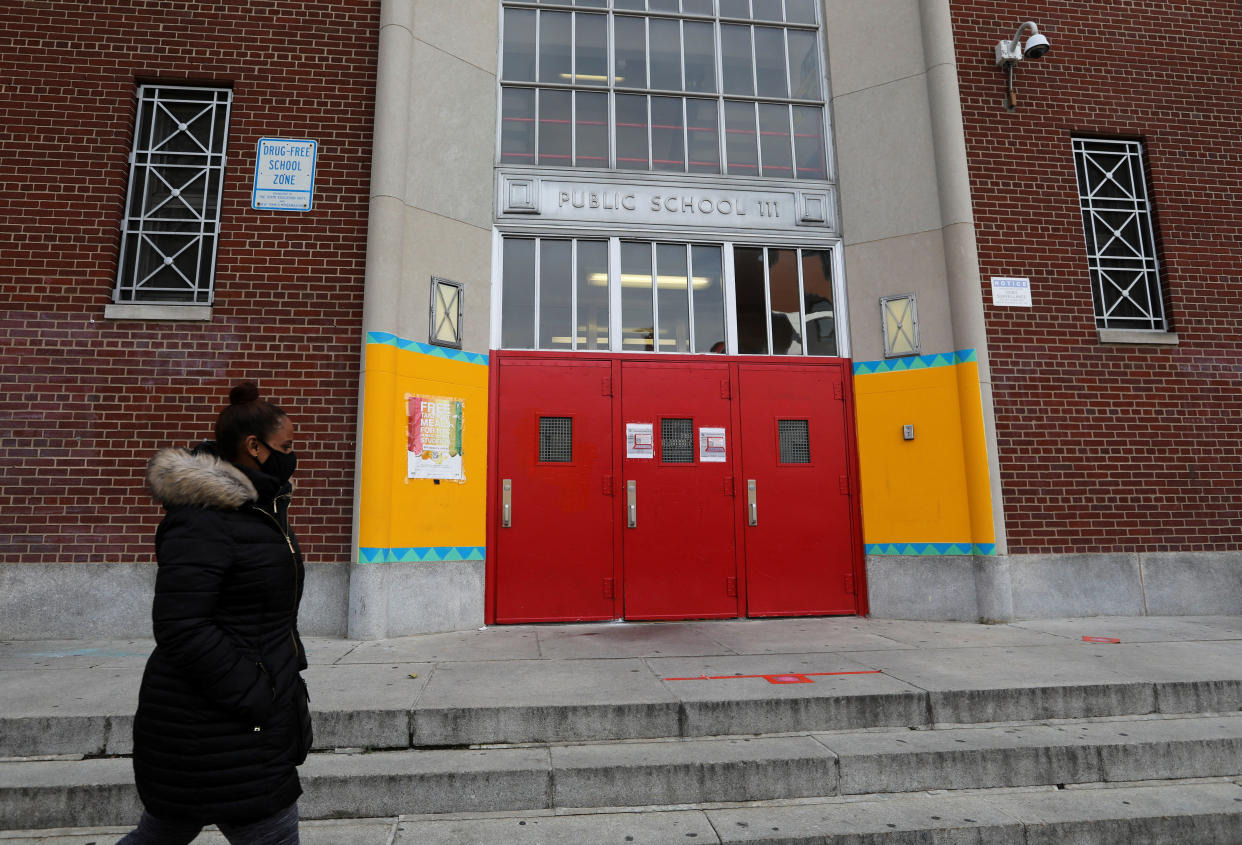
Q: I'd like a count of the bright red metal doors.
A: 3